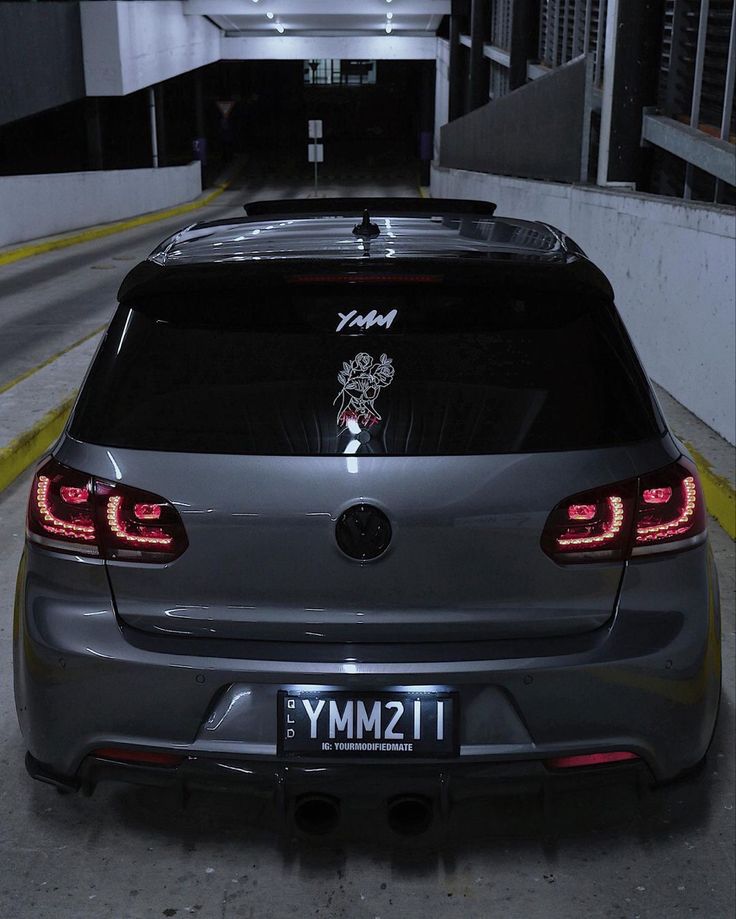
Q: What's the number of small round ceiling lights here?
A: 6